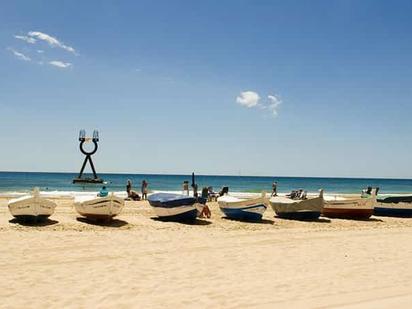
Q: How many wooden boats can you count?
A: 7